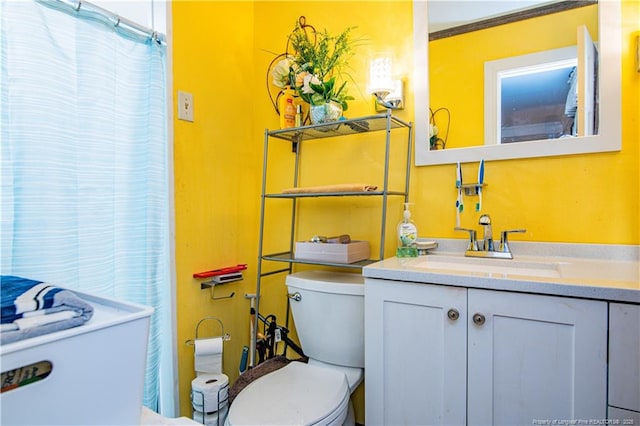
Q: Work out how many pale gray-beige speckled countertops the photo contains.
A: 1